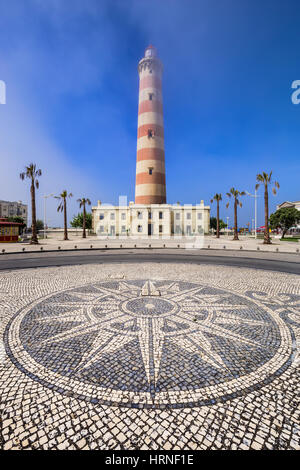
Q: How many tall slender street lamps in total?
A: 2